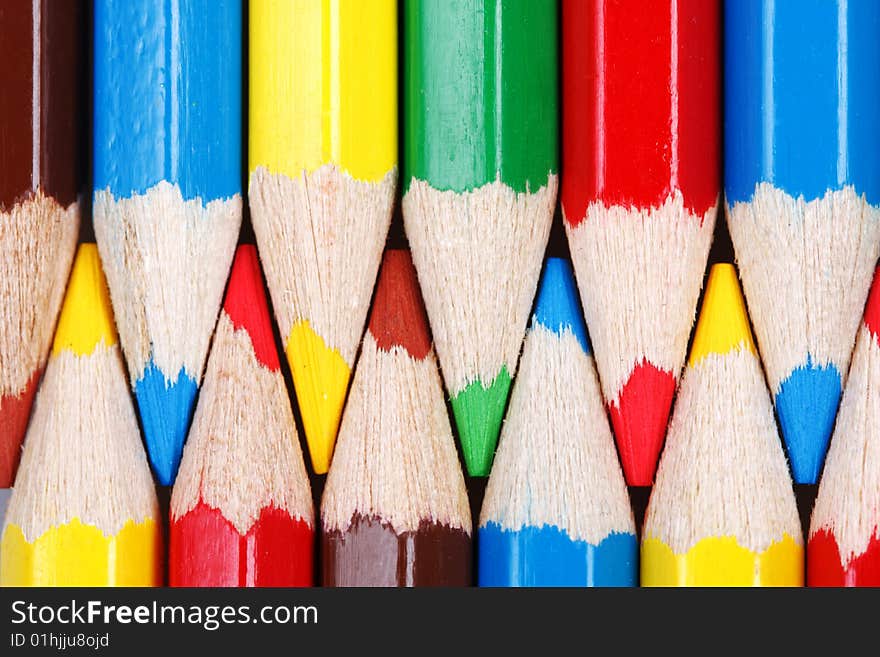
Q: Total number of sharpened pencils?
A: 12